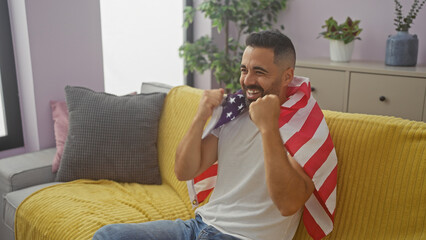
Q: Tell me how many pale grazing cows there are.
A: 0